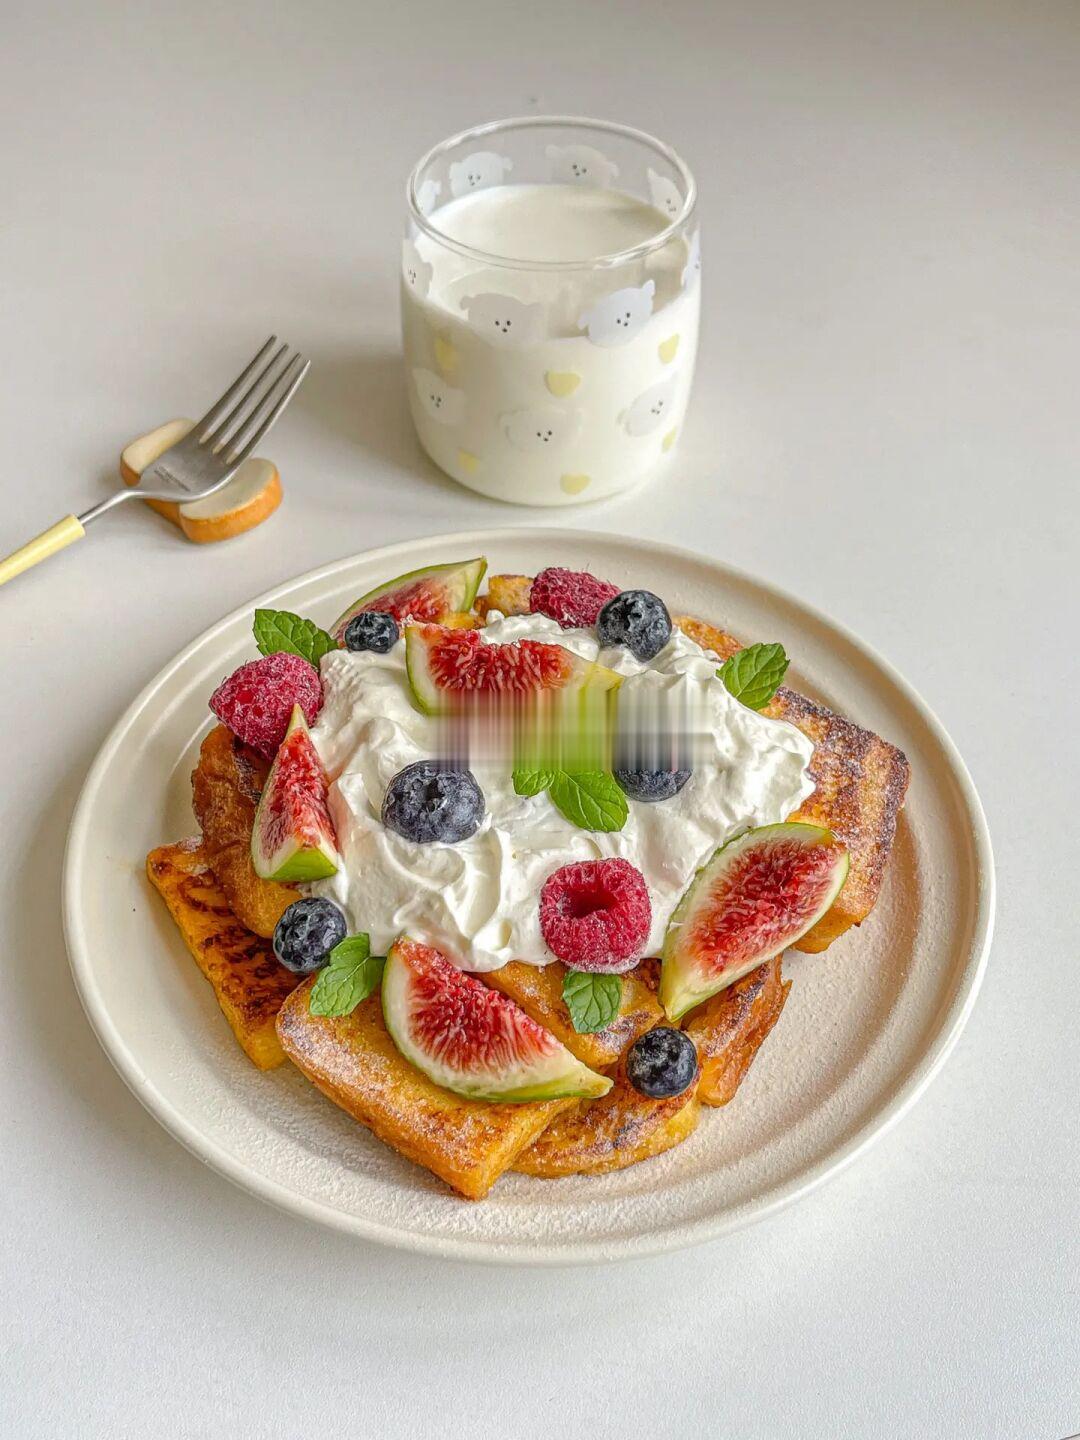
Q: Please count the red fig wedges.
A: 5